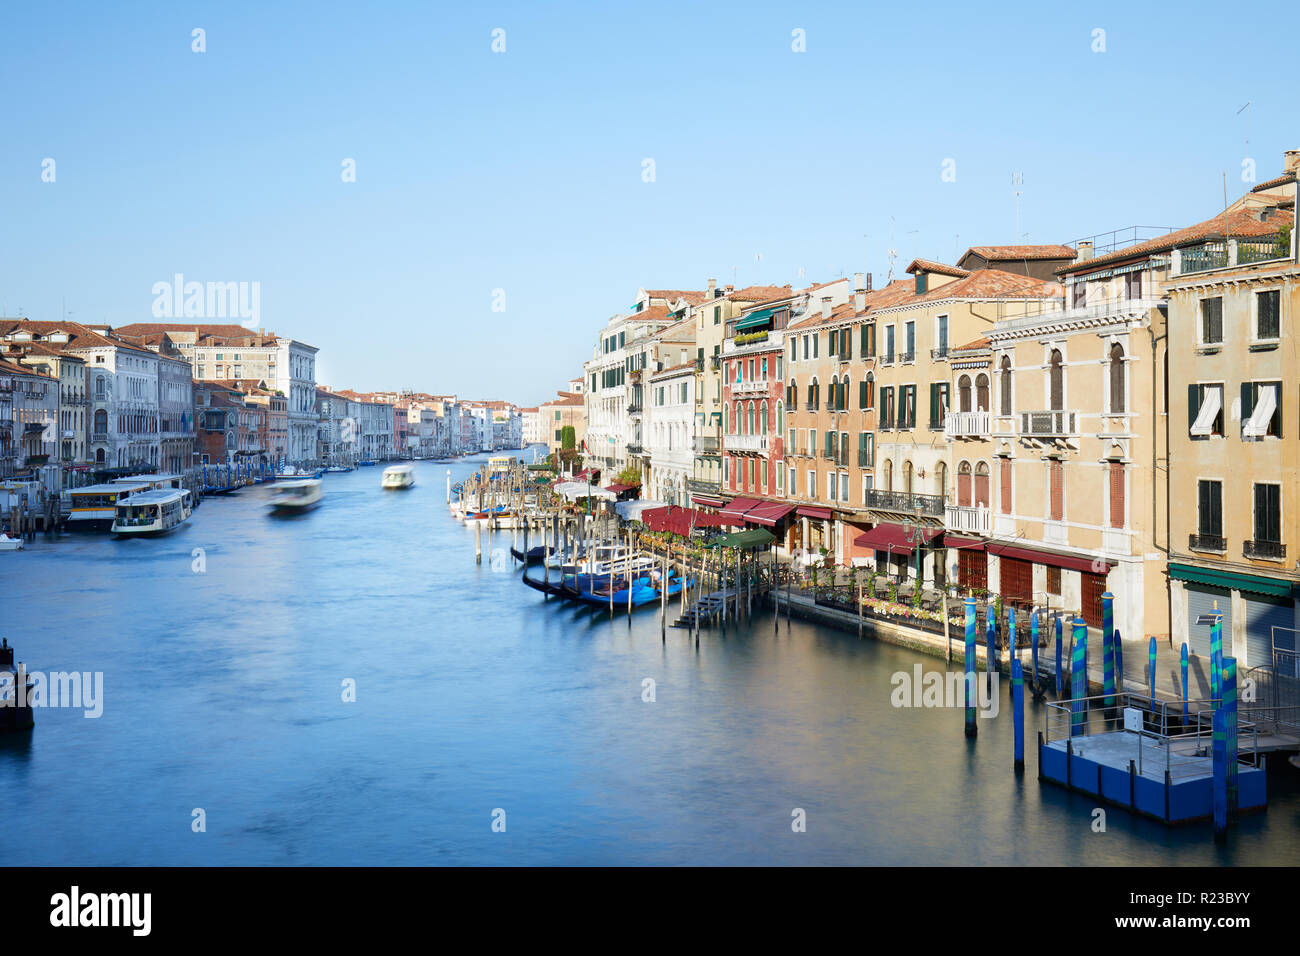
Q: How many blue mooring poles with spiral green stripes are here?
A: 5